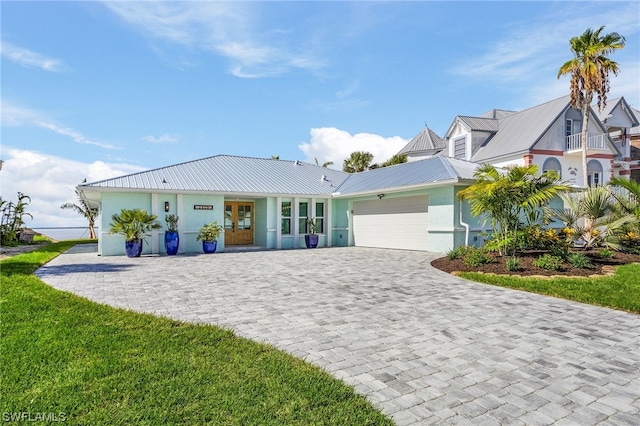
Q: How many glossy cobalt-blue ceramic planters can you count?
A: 4